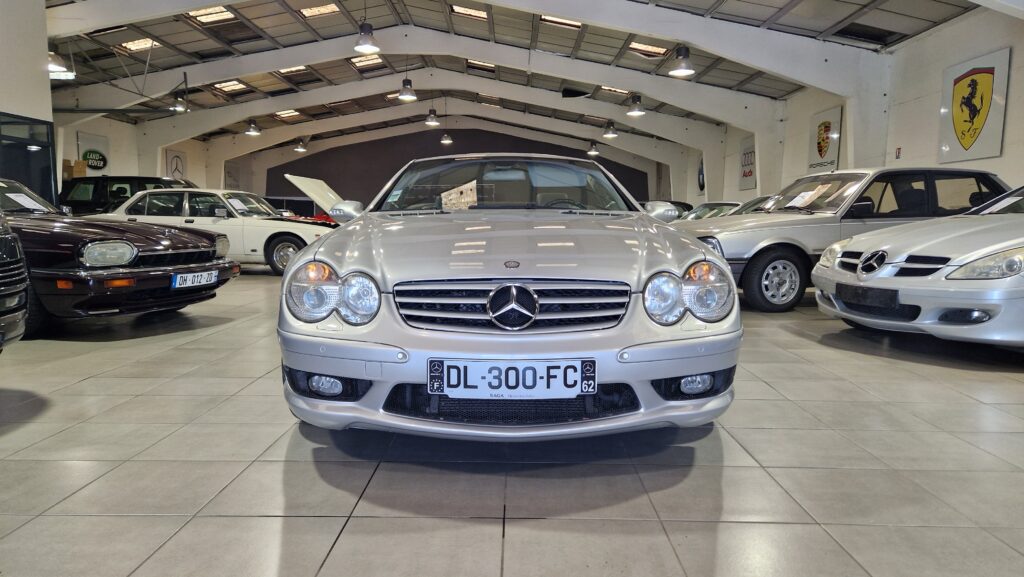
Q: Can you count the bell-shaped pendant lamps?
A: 12